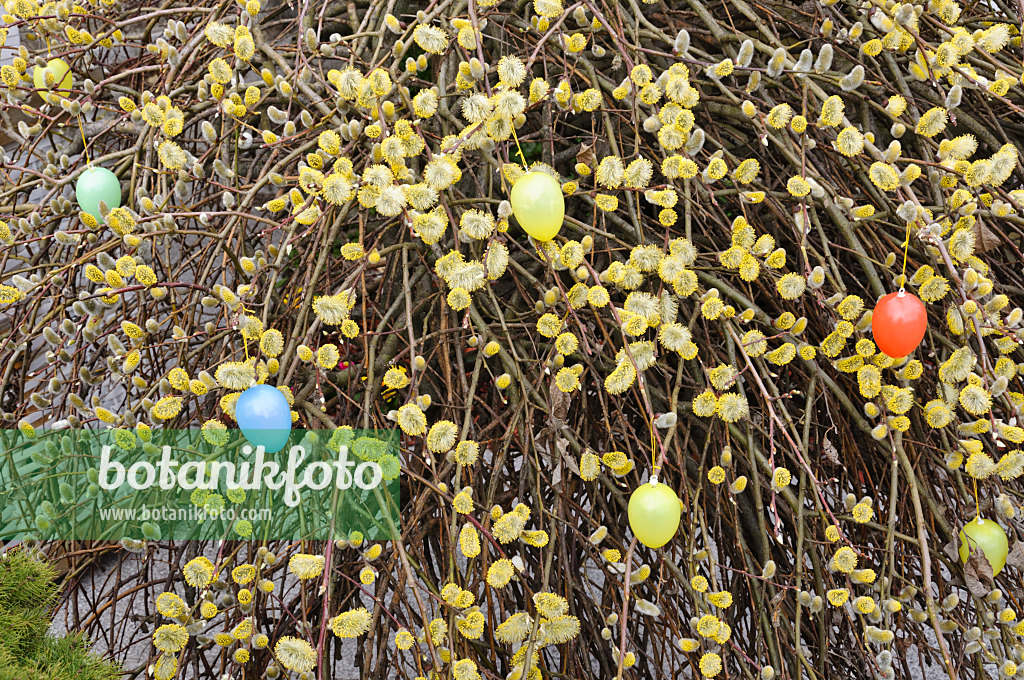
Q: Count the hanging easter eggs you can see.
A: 7